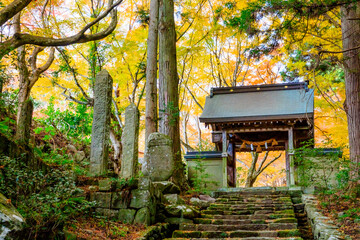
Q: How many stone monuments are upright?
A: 3